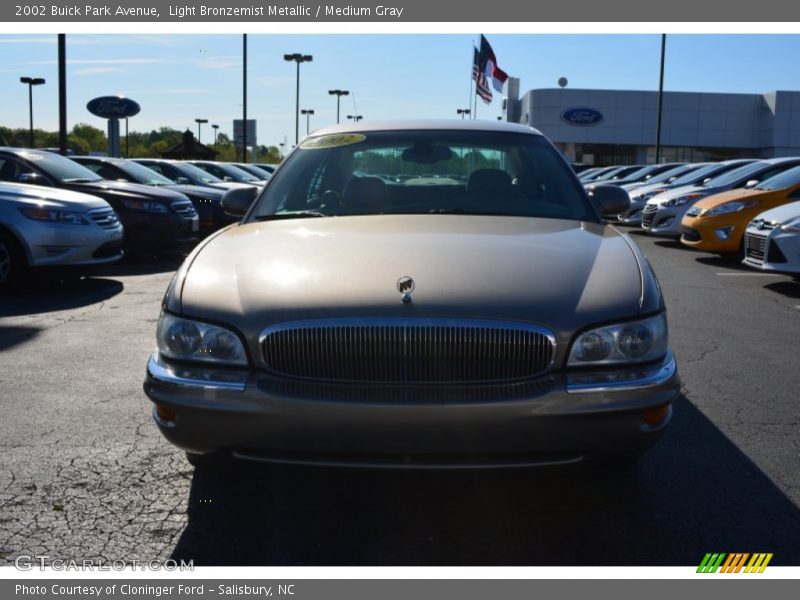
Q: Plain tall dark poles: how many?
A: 3